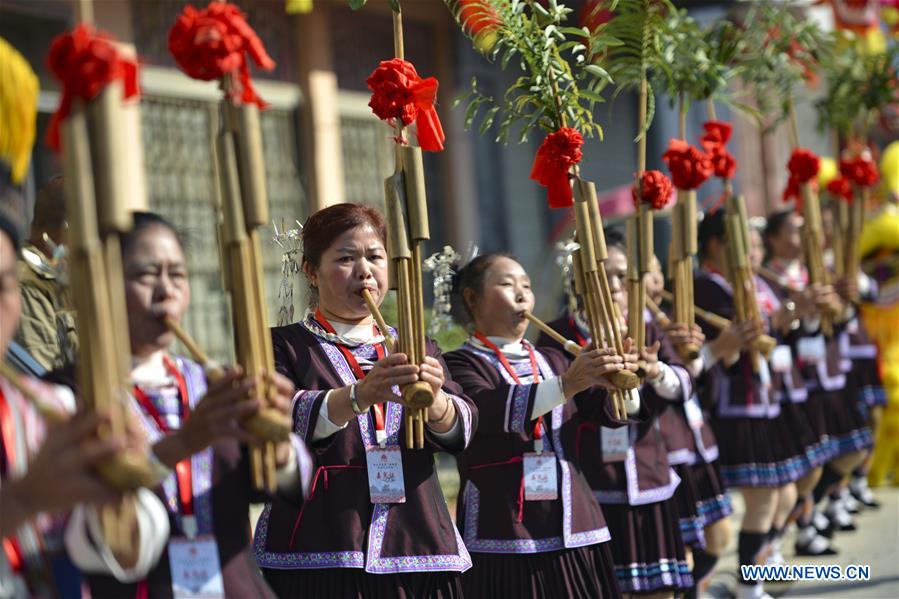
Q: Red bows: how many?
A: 10